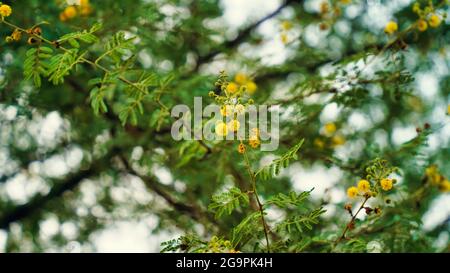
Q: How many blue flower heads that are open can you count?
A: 0